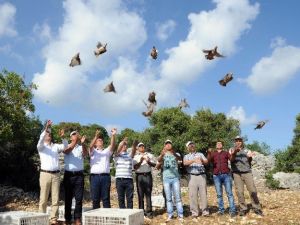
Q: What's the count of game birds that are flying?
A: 10